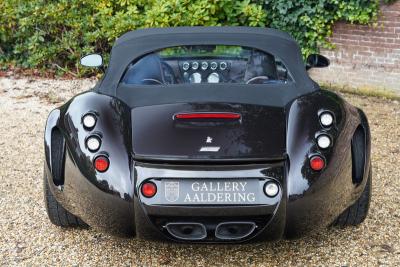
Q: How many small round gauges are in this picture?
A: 5